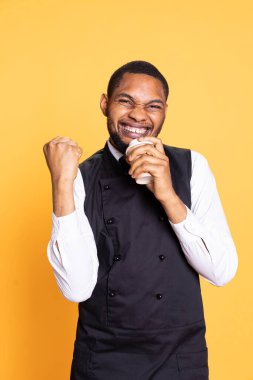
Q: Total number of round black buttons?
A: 7